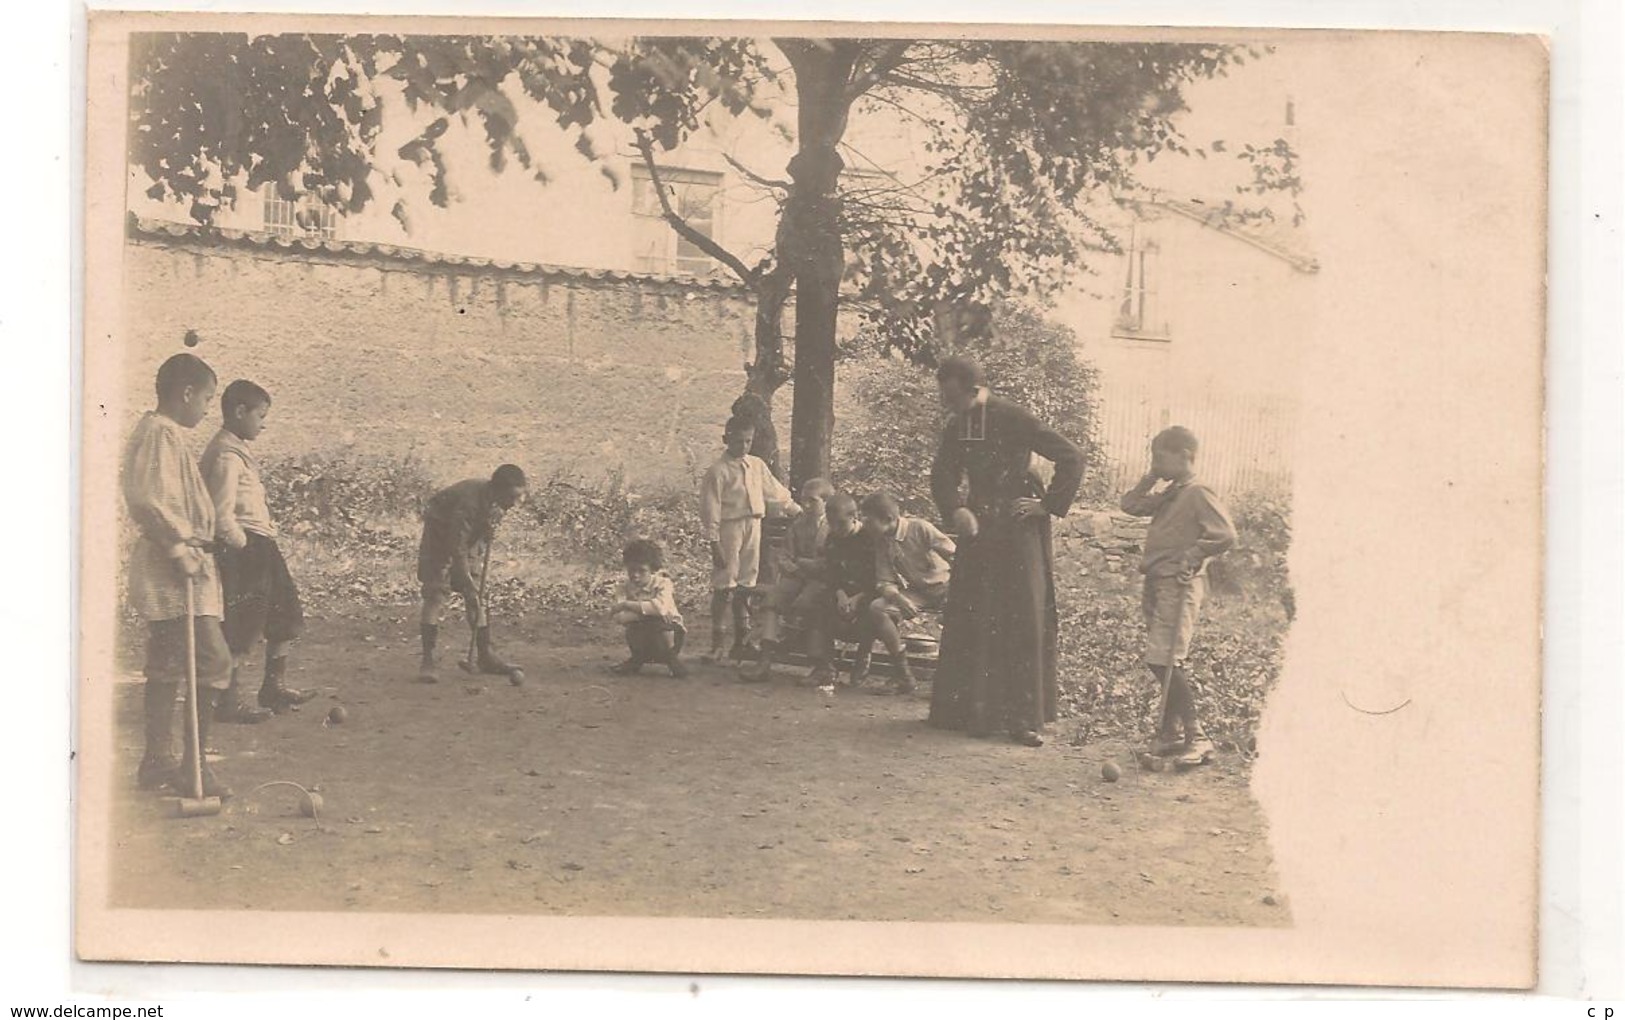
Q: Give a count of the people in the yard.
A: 10